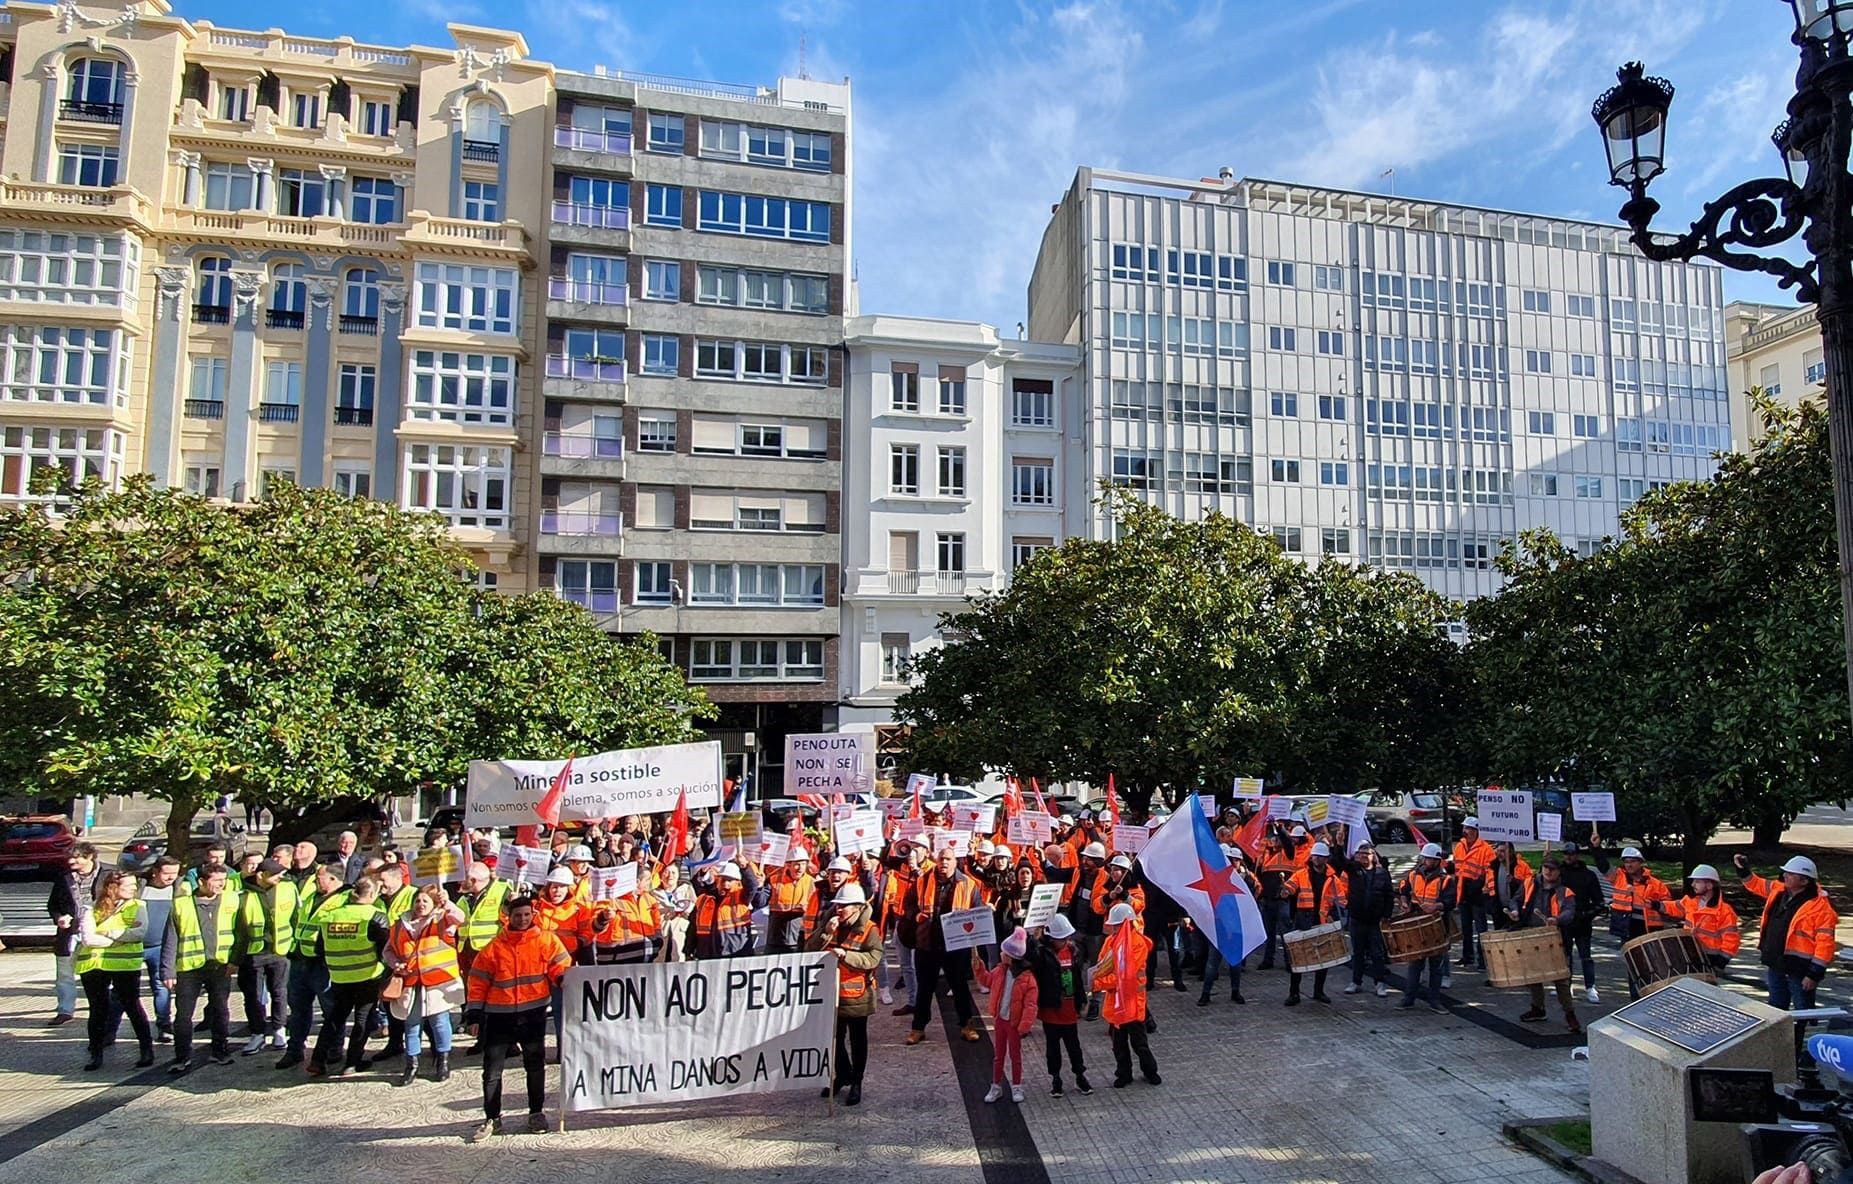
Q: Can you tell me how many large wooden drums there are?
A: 4